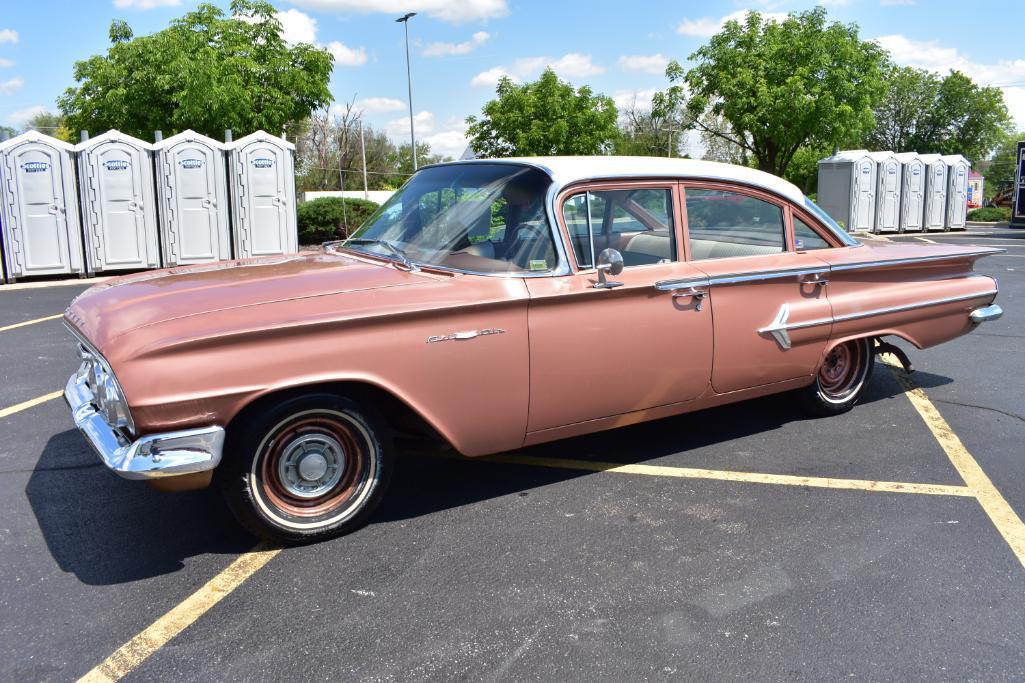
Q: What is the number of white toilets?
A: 9